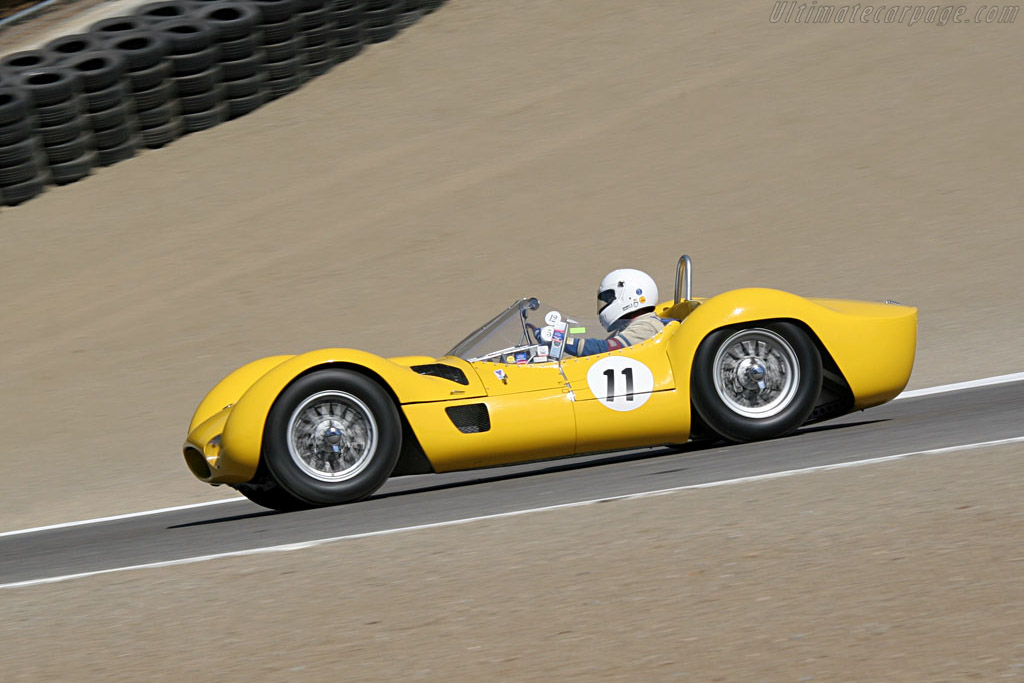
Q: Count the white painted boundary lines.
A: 2